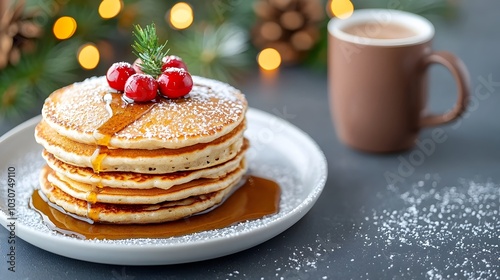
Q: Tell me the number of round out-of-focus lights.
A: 6